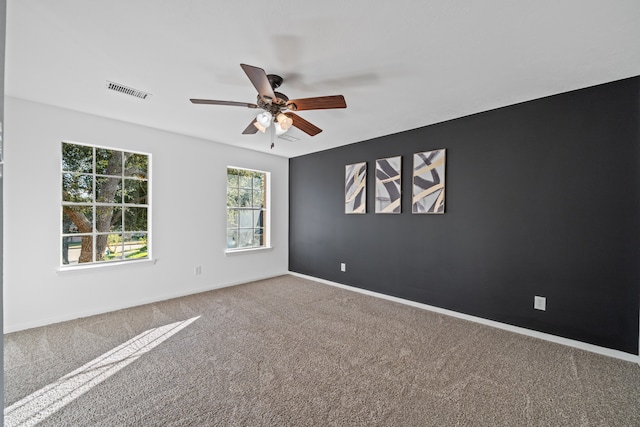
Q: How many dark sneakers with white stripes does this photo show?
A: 0